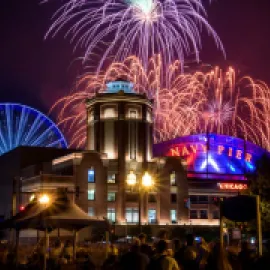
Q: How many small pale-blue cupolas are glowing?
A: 1